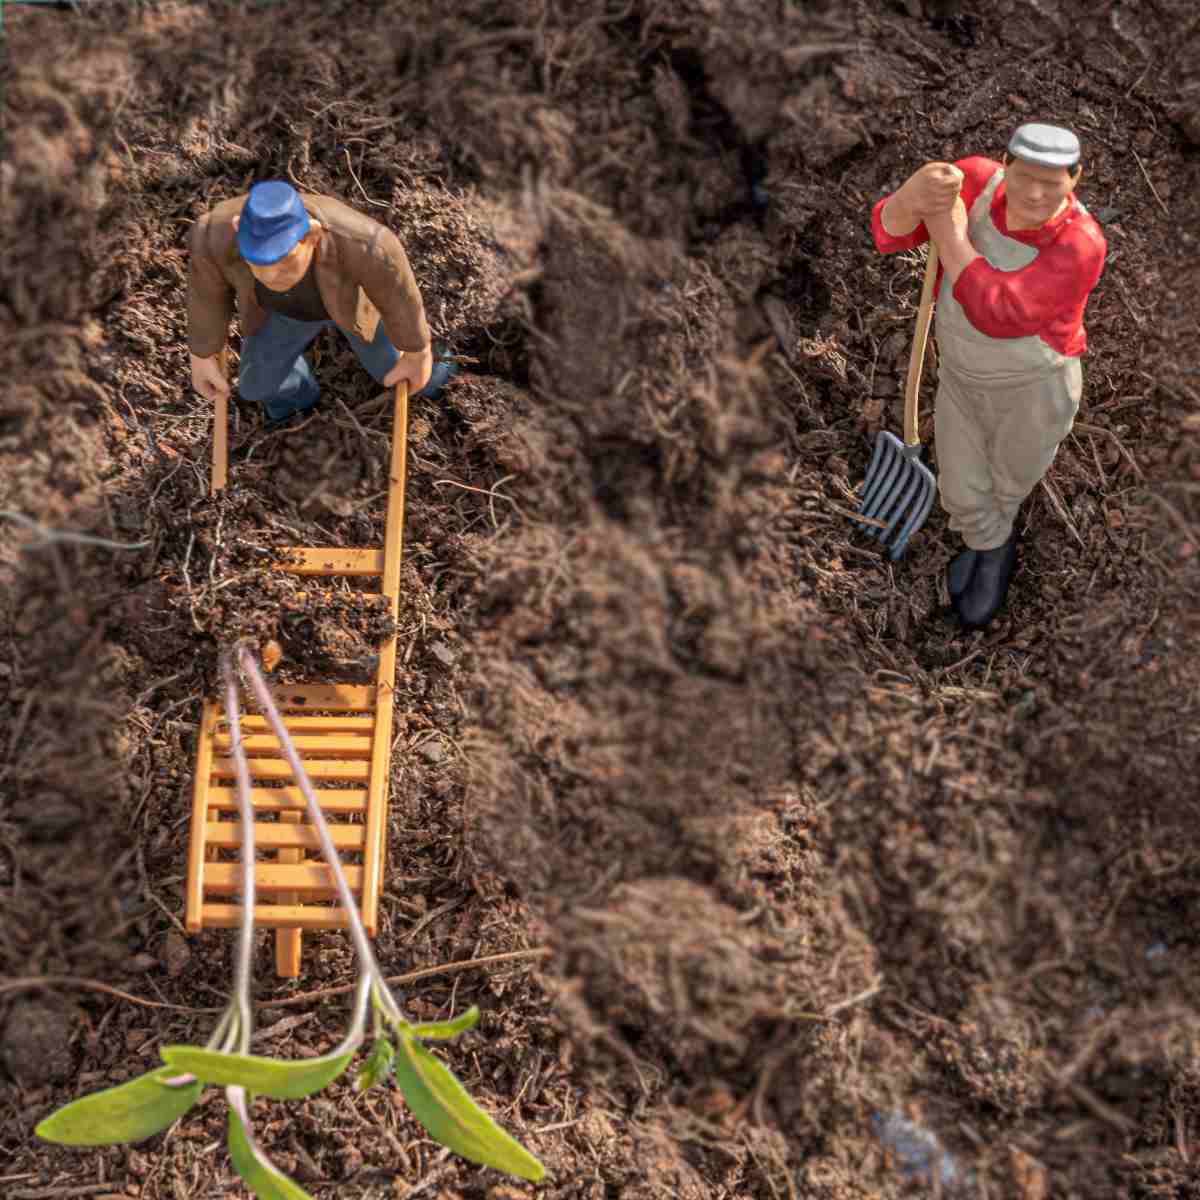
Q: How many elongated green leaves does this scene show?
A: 5